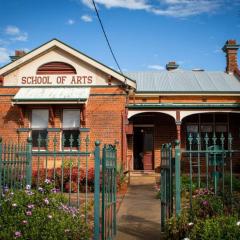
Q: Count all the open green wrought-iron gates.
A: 2